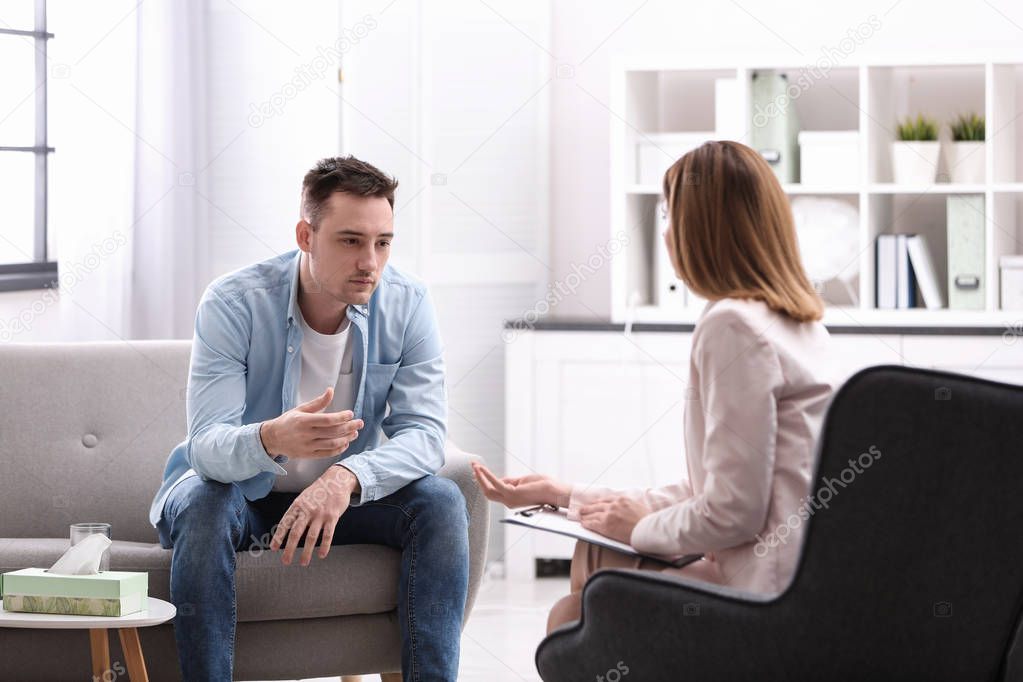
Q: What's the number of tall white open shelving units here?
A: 1